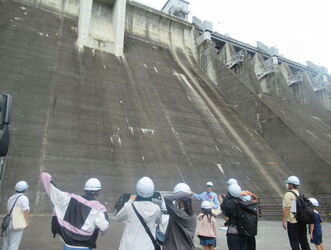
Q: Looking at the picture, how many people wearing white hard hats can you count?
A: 11